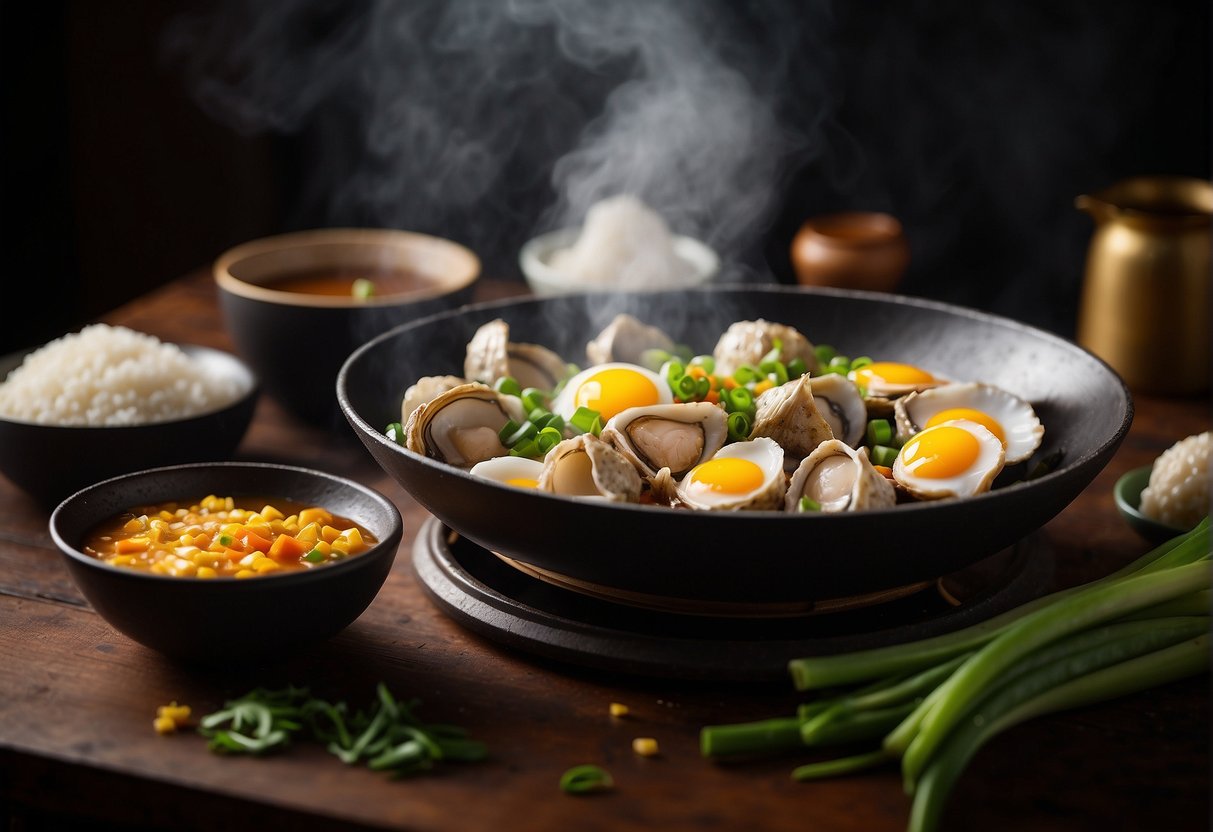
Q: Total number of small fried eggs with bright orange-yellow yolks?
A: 6